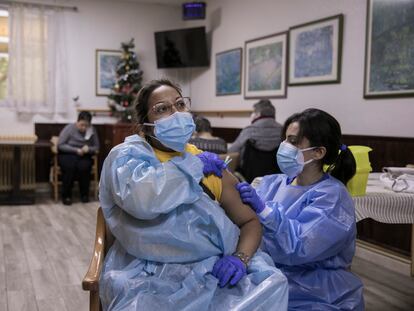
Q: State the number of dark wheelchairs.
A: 1